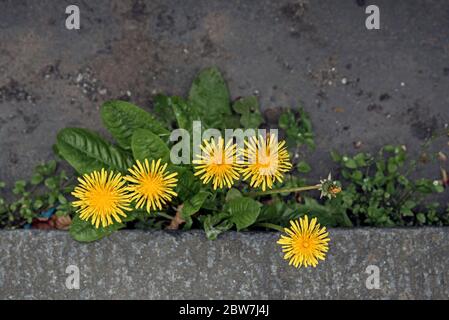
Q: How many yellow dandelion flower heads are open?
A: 5